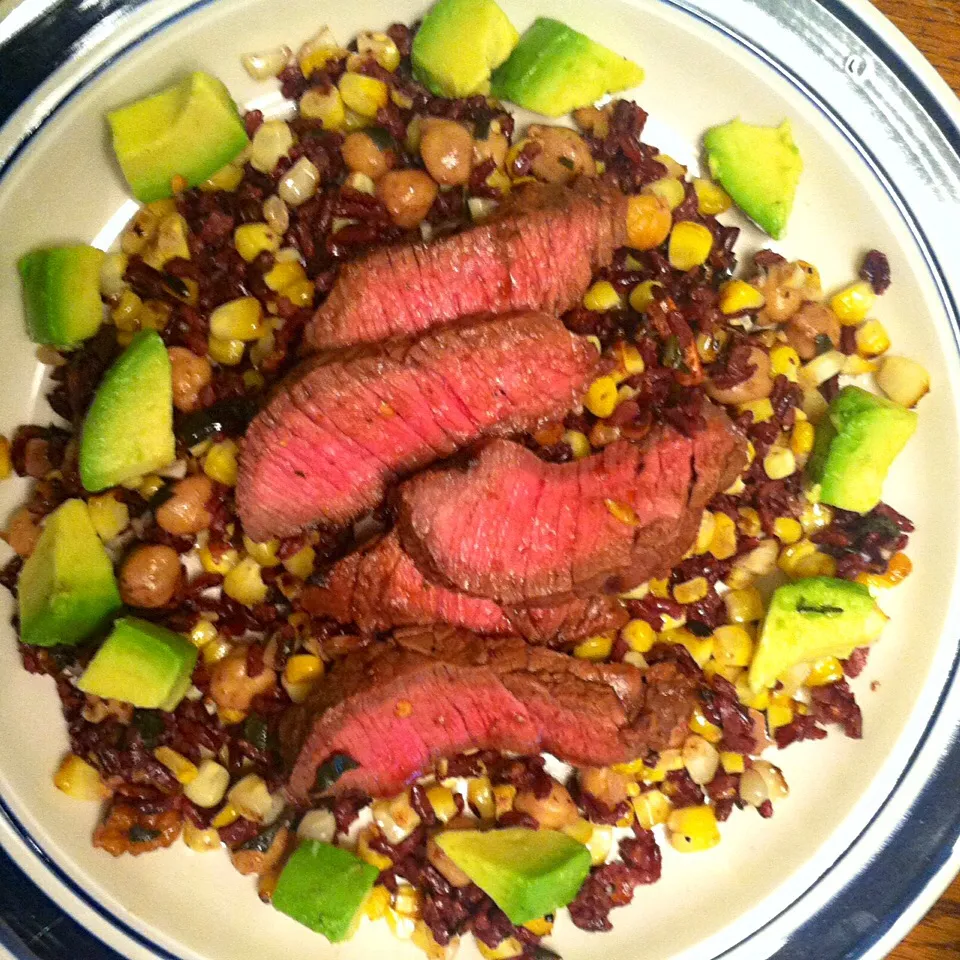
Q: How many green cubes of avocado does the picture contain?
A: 12